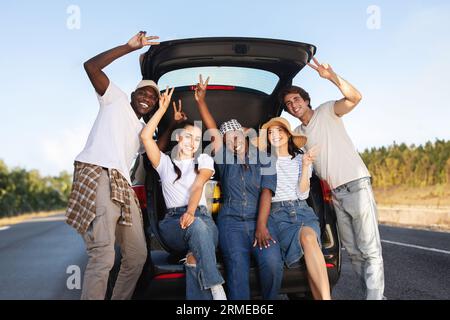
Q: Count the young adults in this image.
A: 5